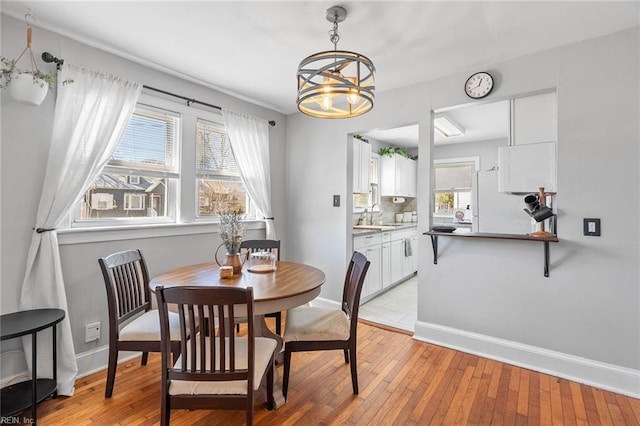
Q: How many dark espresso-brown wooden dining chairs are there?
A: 4